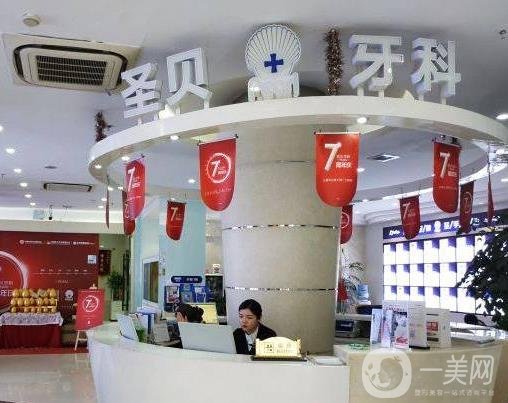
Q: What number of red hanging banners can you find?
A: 11